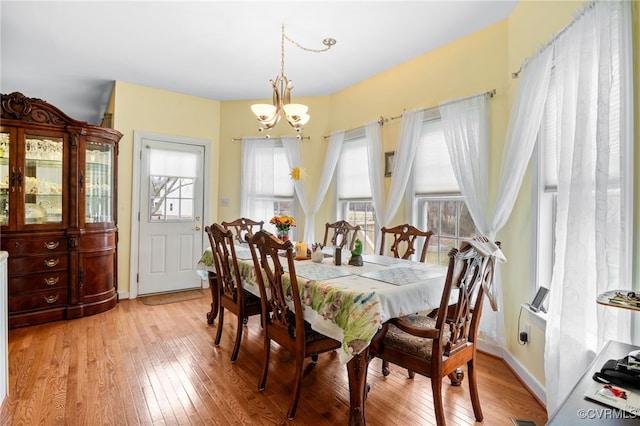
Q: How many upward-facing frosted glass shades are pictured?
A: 4